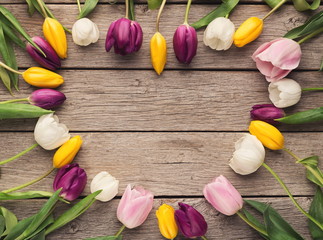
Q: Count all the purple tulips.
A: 7